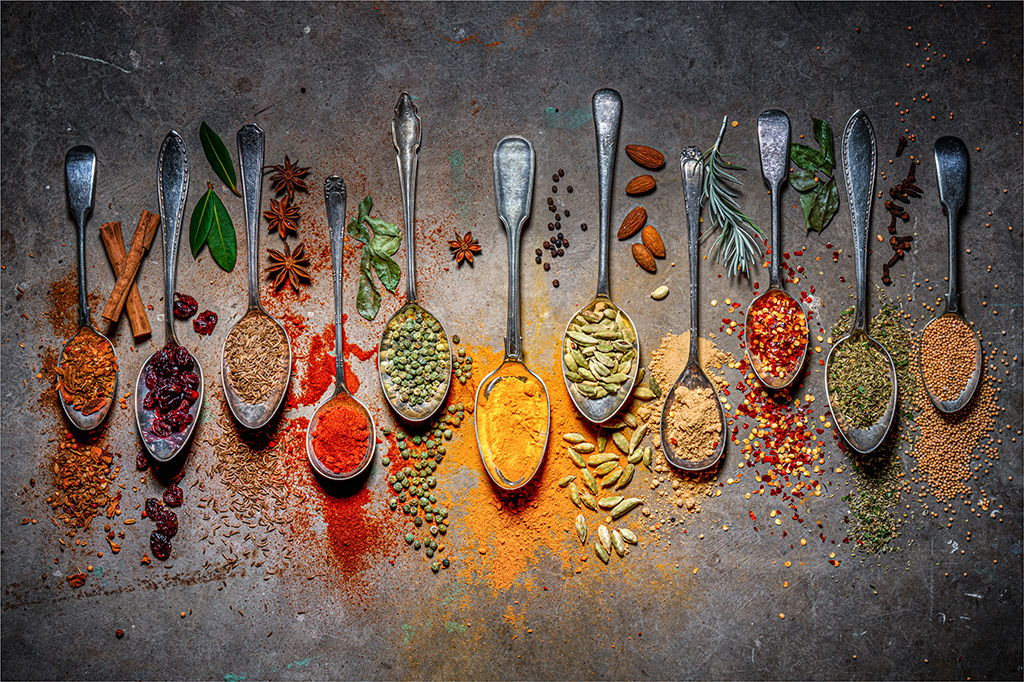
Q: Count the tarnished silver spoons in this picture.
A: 11